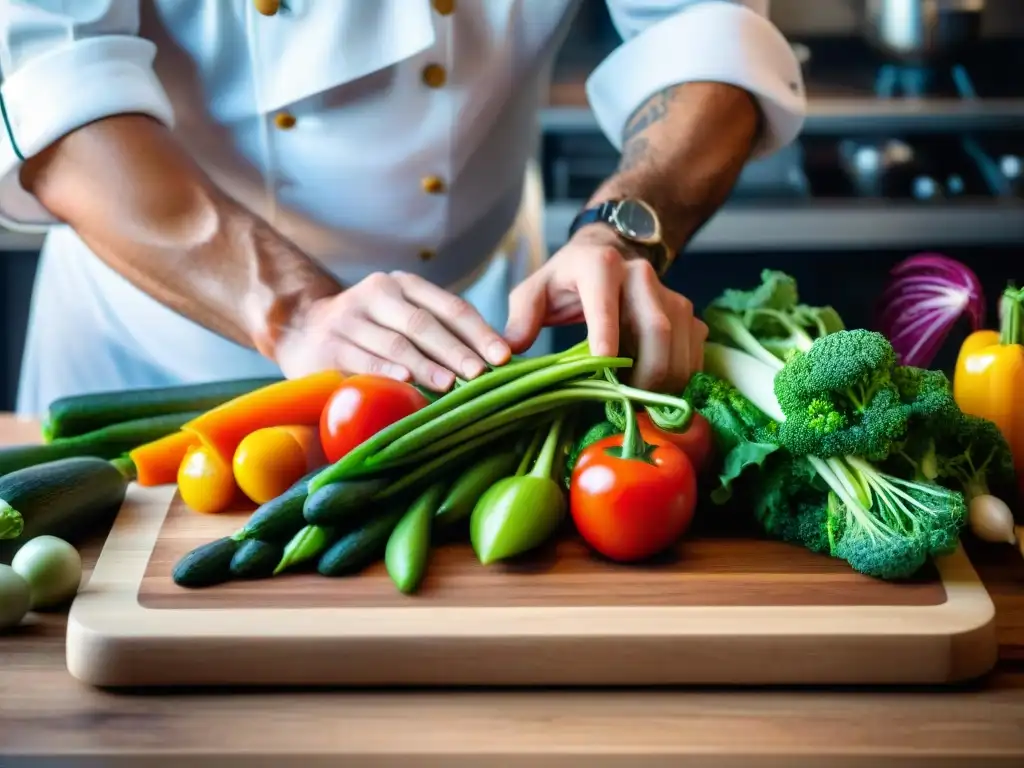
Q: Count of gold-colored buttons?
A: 6